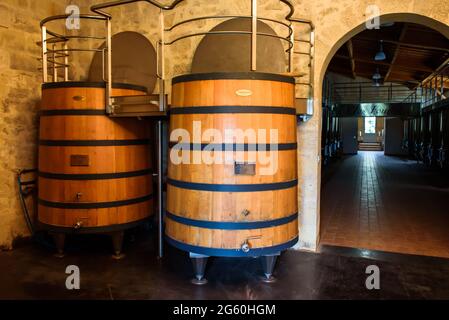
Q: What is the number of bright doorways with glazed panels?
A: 1